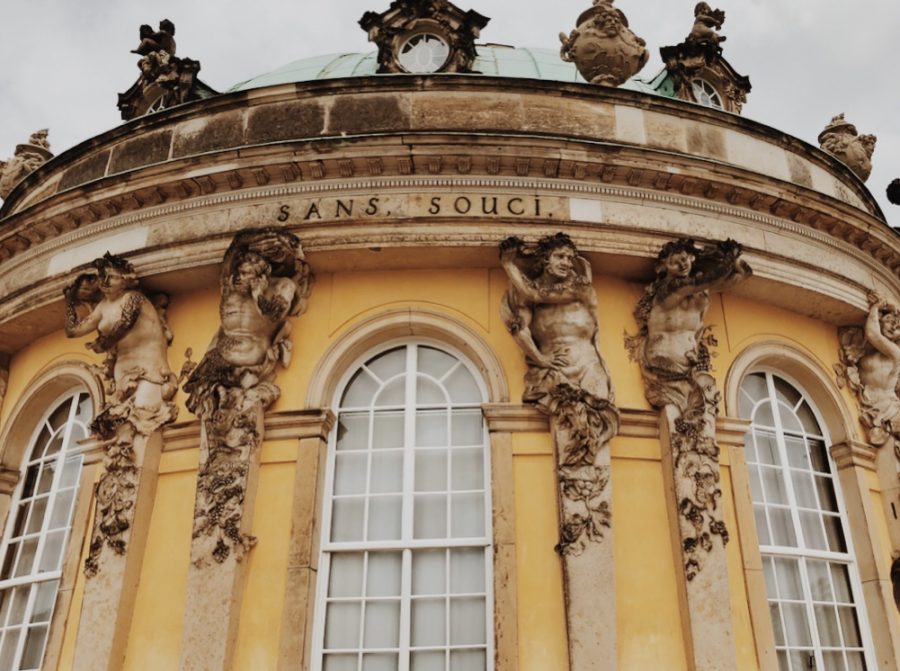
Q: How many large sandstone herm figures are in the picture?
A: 5